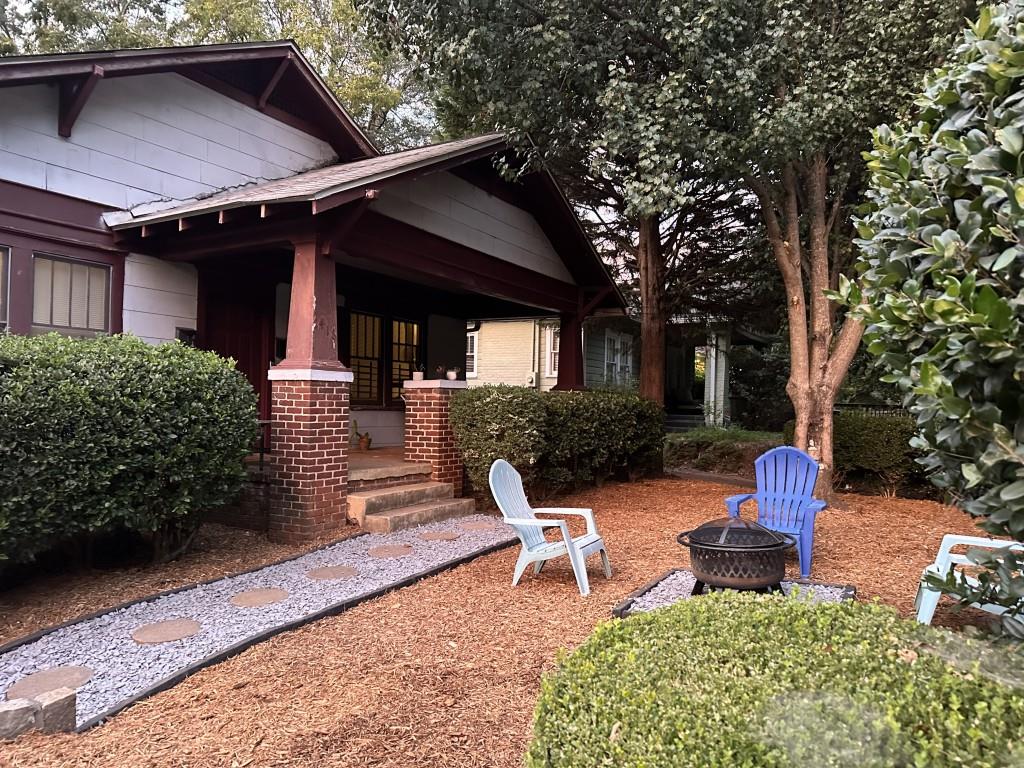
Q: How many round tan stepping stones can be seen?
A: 7